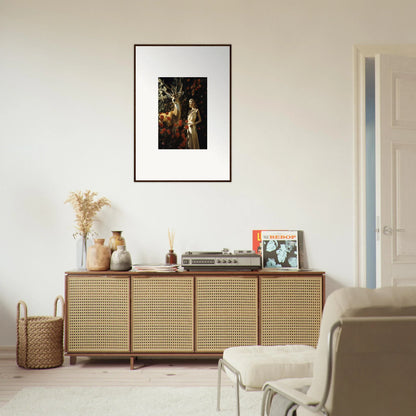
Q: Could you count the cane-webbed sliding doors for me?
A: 4